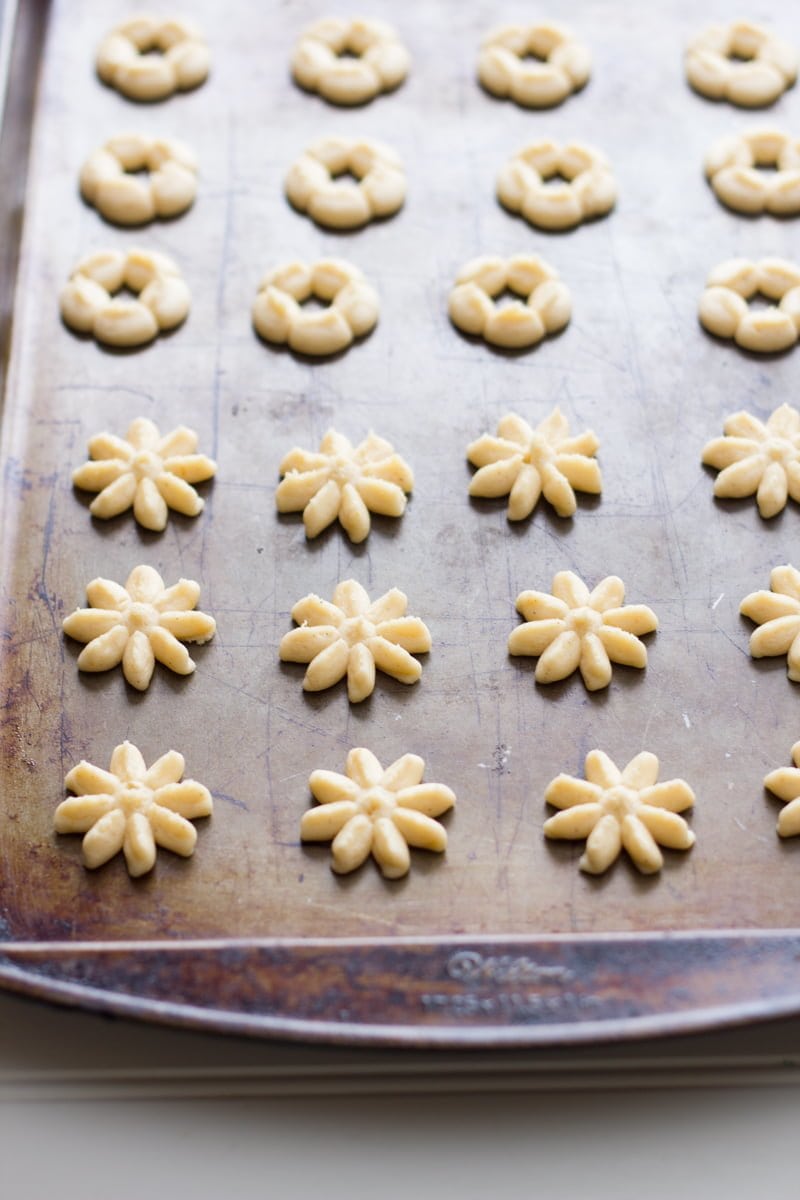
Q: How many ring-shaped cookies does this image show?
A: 12